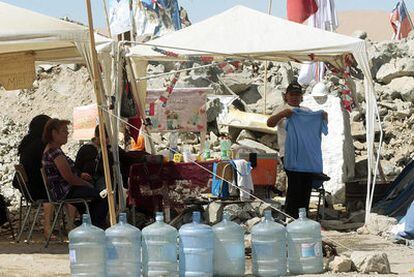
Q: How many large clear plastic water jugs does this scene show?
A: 7